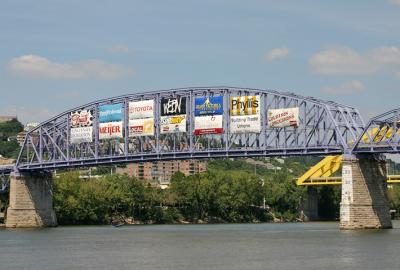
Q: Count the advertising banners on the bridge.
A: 13